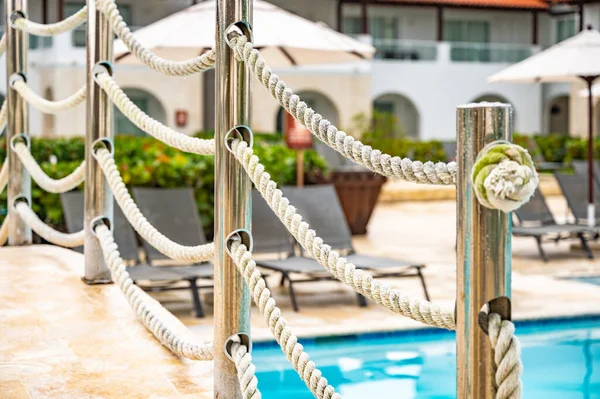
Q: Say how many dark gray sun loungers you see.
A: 6